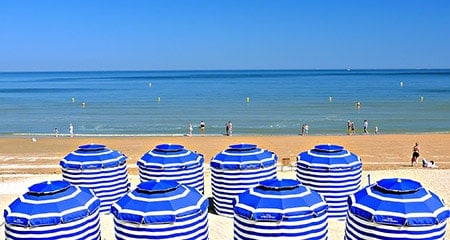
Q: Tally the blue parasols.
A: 8